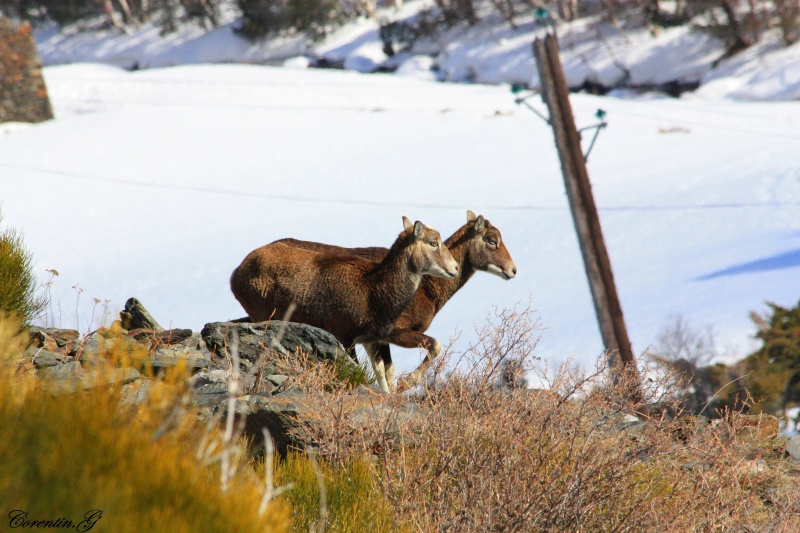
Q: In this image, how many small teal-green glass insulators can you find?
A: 3